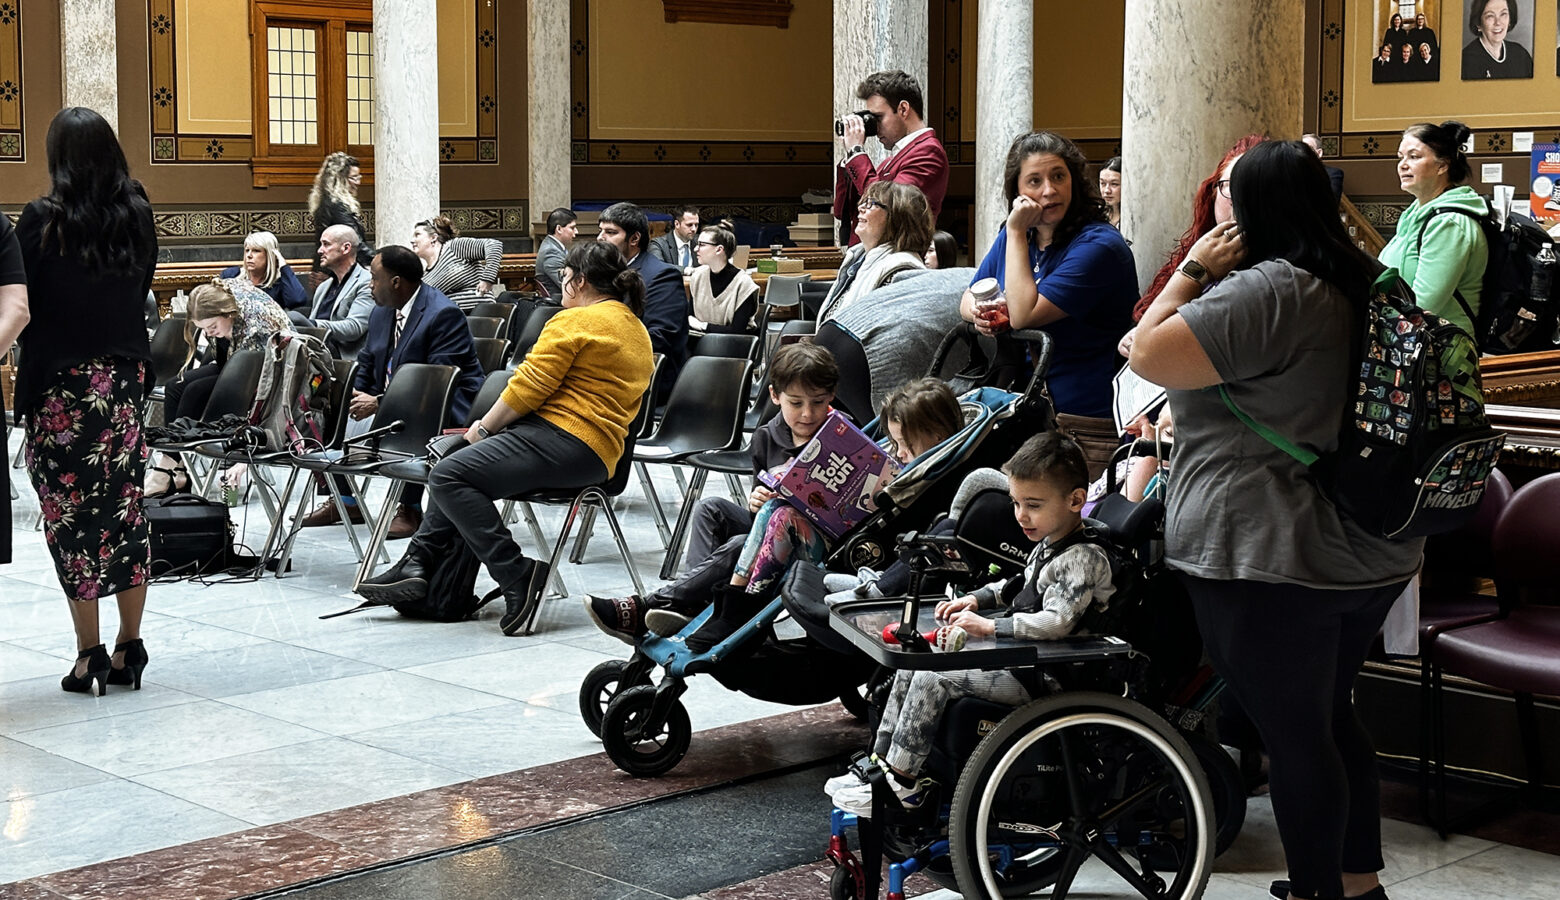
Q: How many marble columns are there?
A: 6